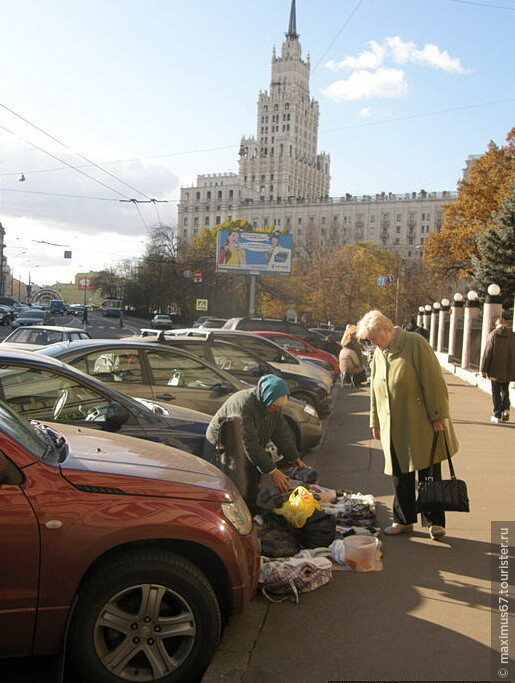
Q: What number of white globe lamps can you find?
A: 7